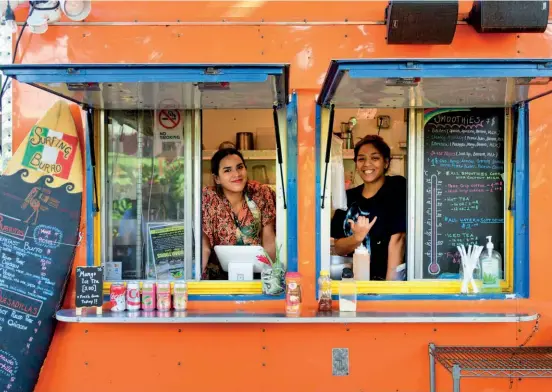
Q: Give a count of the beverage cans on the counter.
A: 5